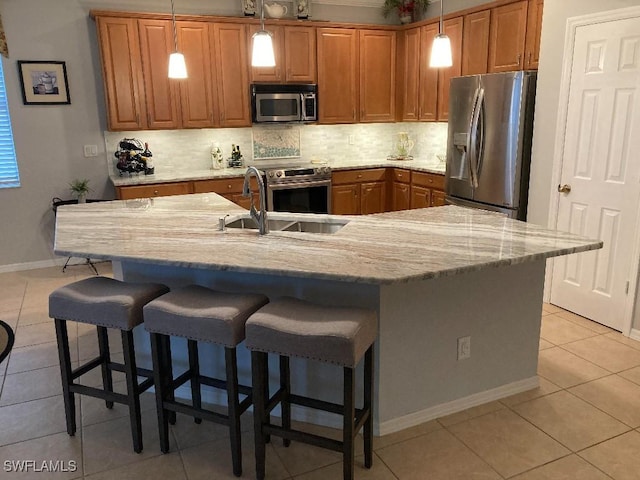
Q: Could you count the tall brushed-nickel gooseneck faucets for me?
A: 1